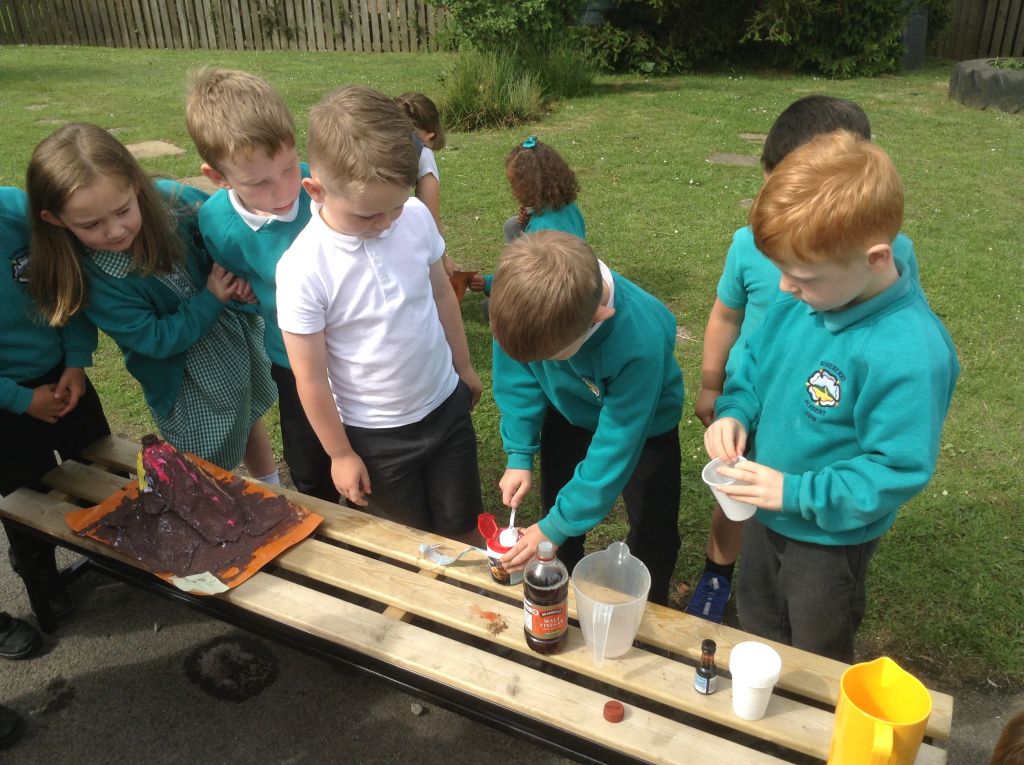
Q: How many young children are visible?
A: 9